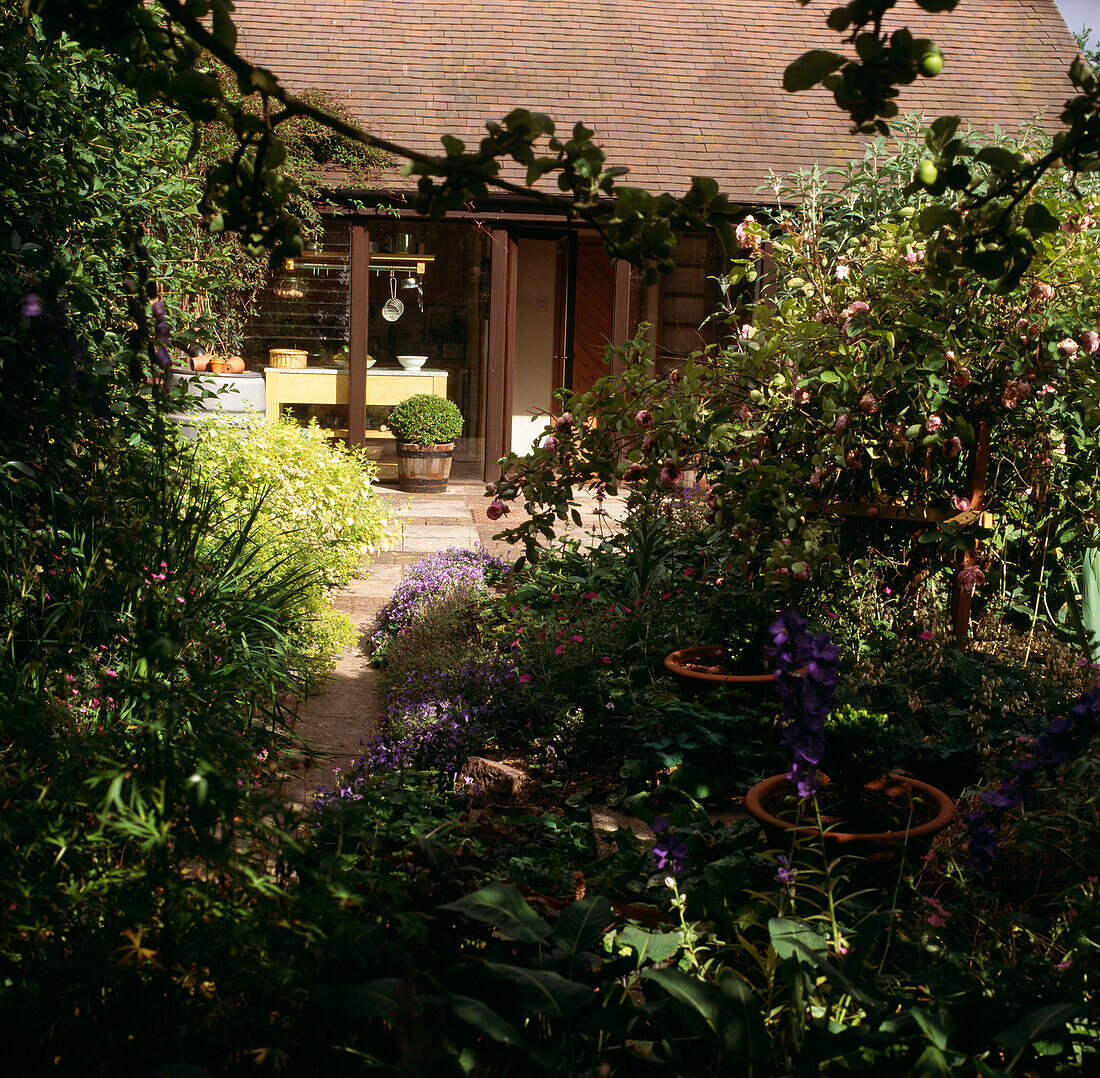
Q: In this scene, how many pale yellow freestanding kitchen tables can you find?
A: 1